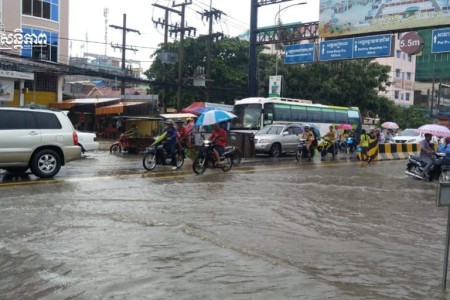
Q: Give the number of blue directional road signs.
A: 4